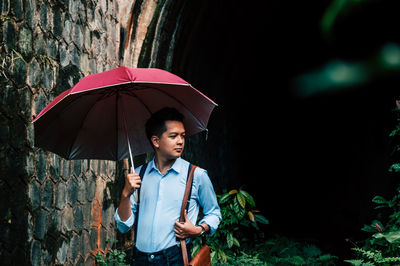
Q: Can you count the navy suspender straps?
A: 2